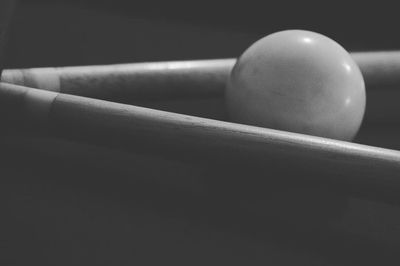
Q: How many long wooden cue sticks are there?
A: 2